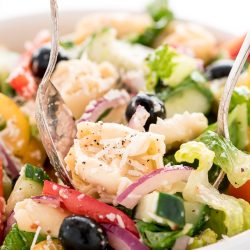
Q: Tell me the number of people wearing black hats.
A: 0